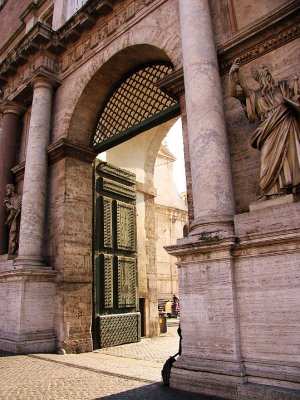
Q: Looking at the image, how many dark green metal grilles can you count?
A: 1